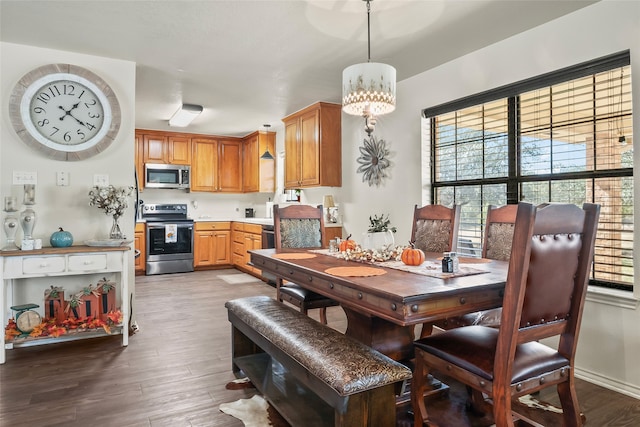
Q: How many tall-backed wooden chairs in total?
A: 4